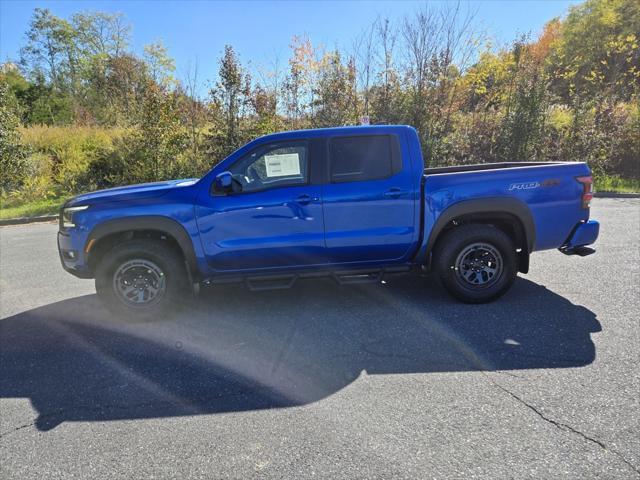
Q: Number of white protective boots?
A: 0